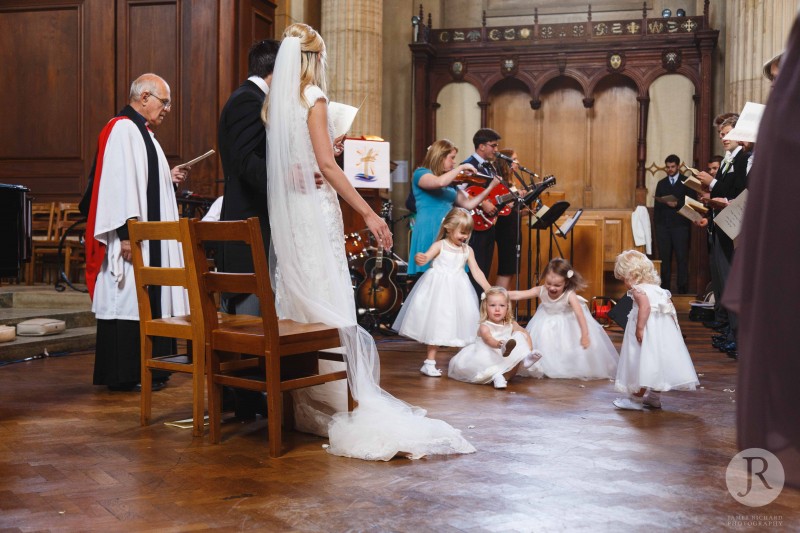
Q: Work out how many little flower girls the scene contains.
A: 4